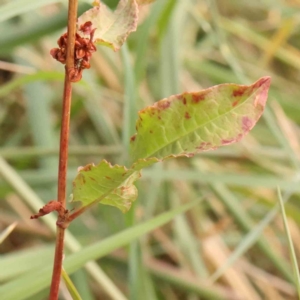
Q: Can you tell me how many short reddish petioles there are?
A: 1